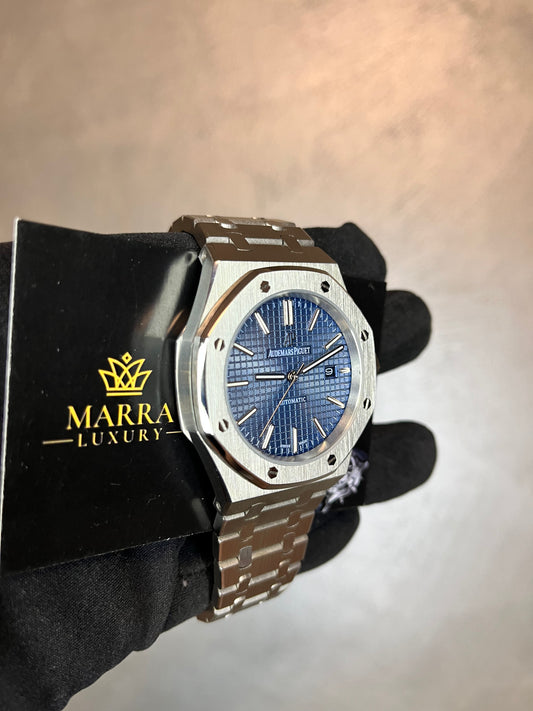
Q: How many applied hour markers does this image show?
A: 12